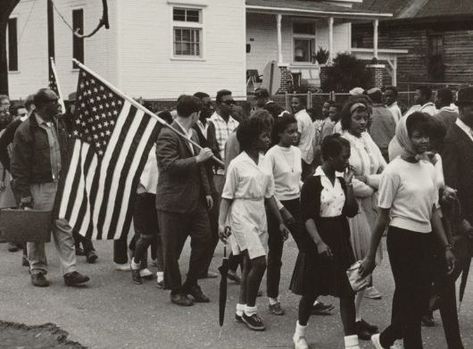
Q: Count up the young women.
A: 5